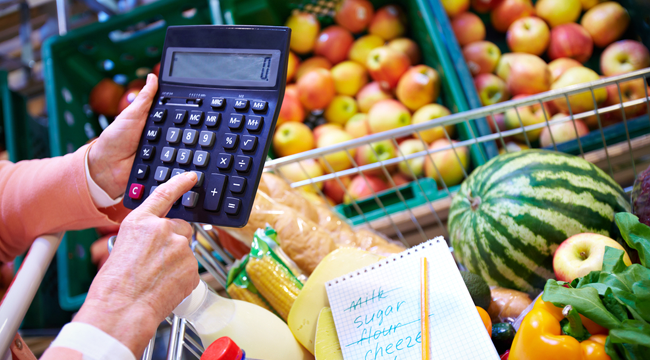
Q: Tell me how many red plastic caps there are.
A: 1